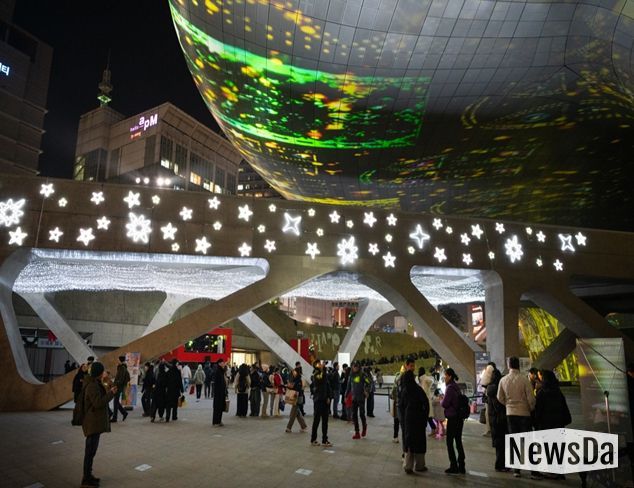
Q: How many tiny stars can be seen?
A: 15